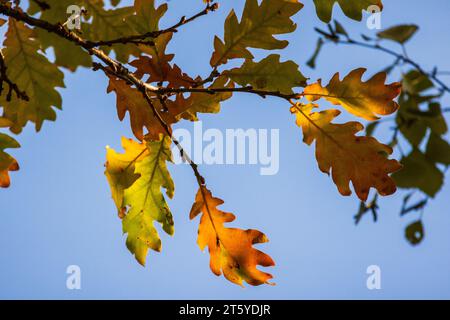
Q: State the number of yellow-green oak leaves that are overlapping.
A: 2